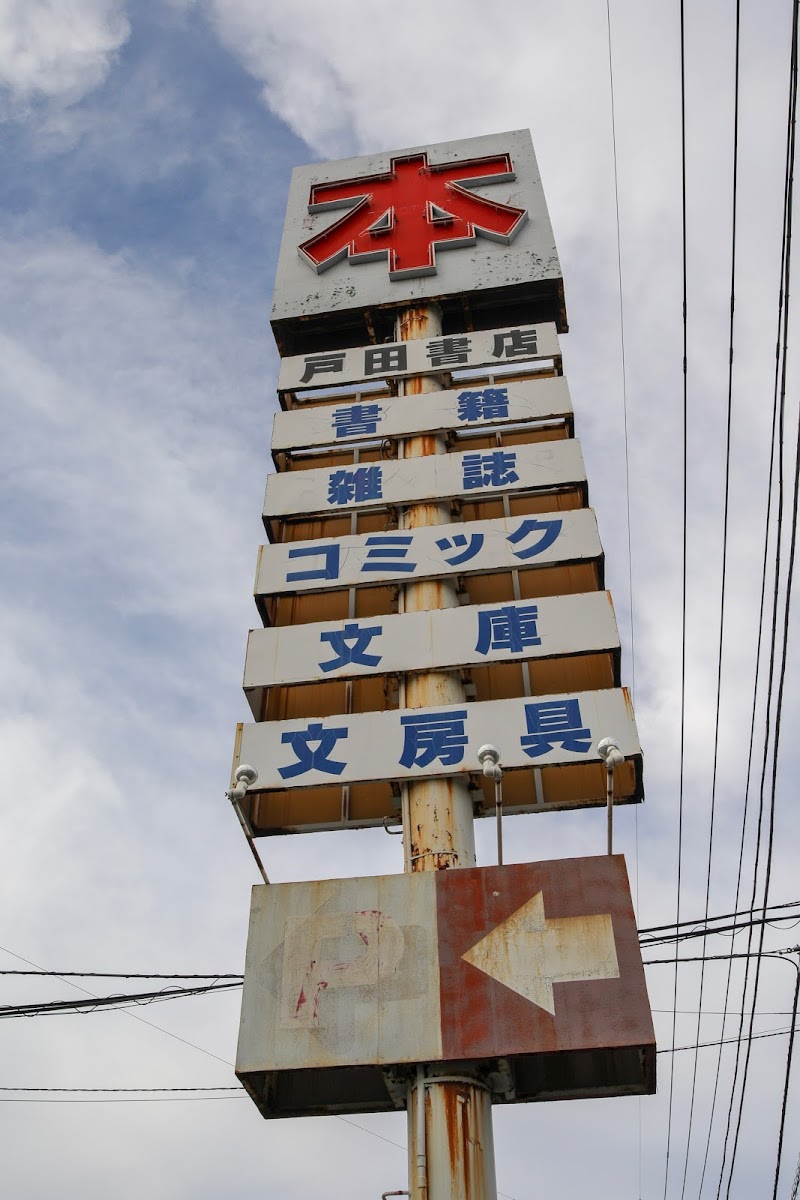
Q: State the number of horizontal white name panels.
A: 6